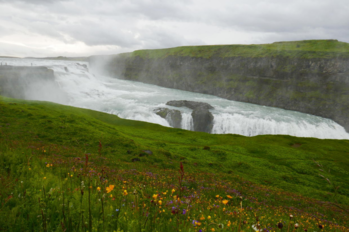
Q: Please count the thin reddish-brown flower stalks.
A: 3